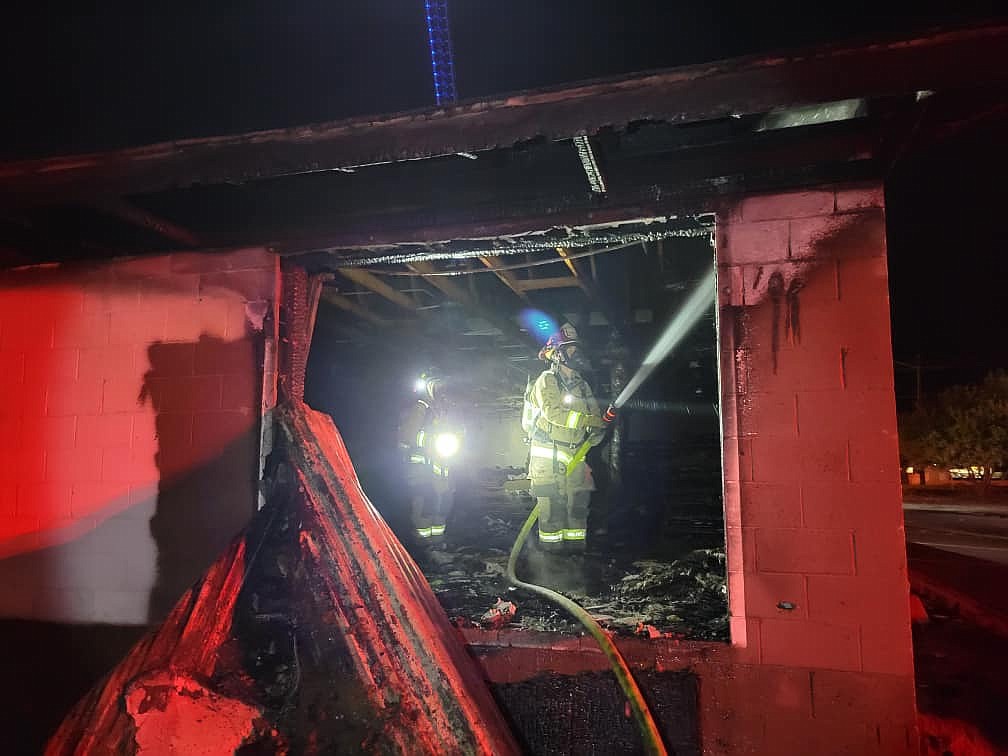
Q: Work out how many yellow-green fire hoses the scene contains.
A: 1